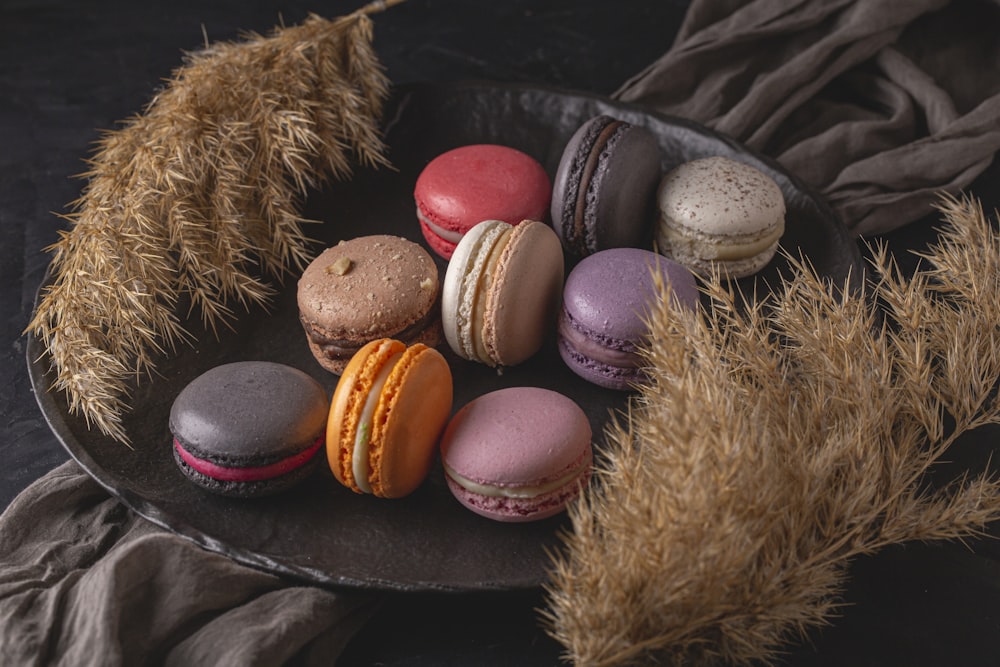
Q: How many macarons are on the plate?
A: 9